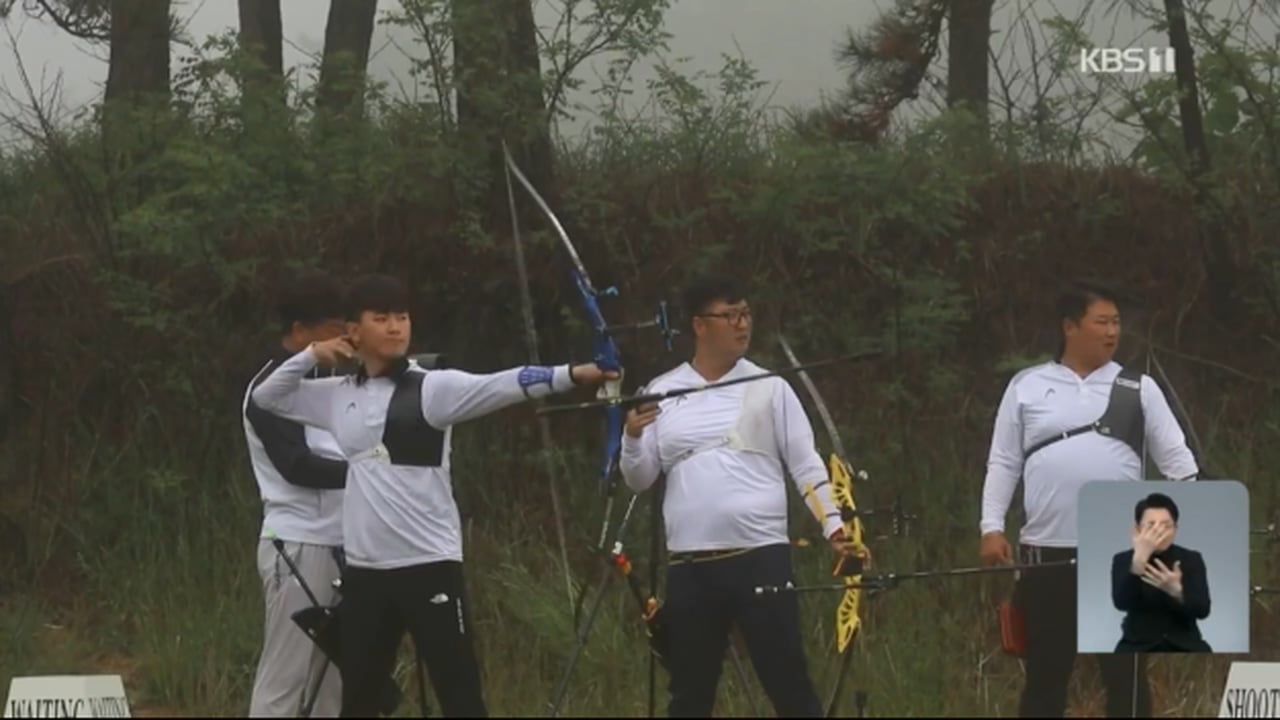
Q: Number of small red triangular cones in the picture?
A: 0